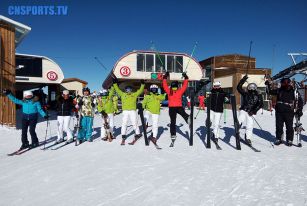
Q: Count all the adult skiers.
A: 10